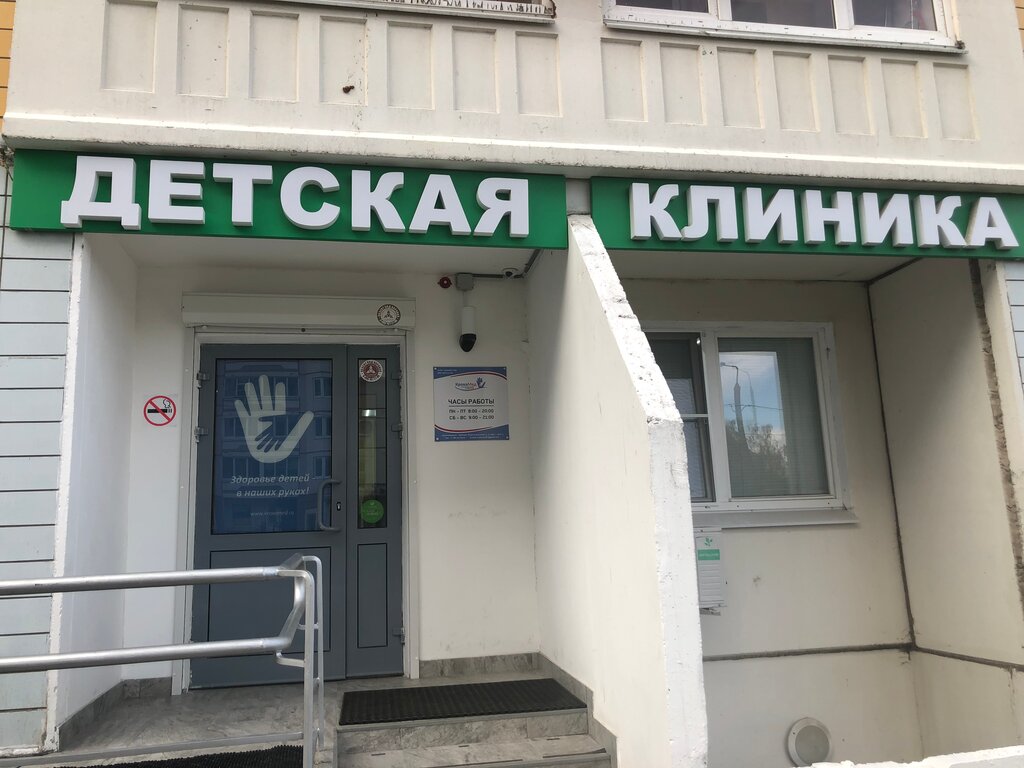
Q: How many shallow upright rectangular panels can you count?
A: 14